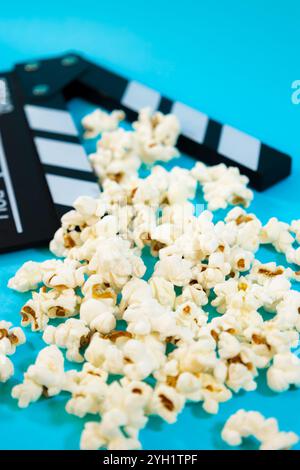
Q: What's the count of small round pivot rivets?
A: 3